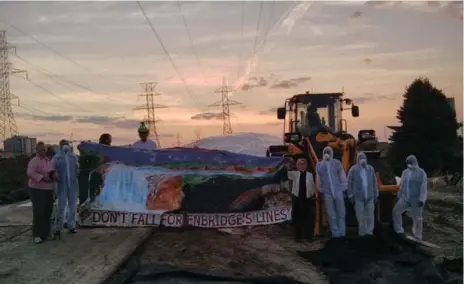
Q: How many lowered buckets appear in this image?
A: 1